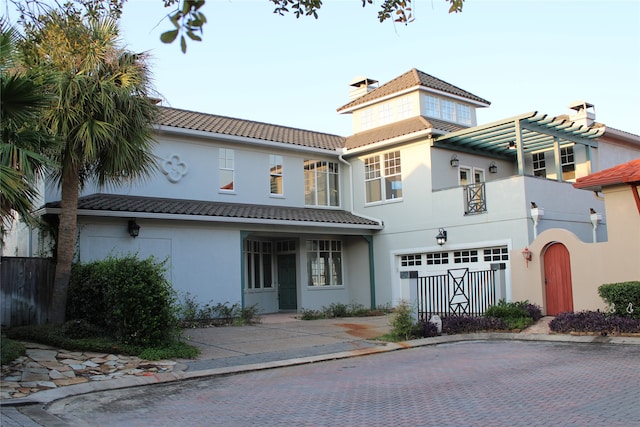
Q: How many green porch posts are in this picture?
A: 2